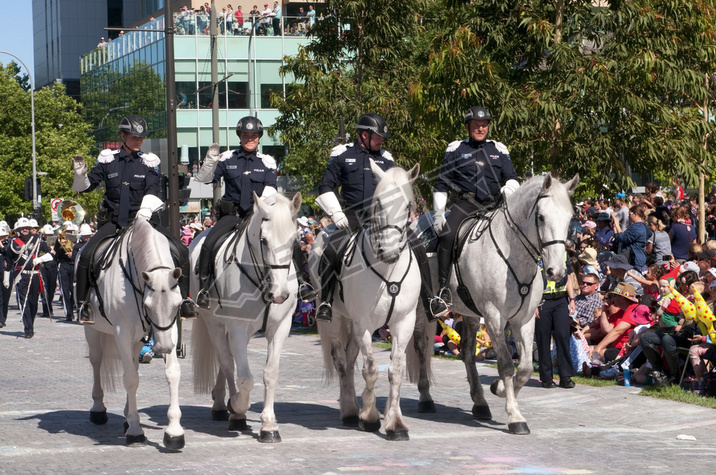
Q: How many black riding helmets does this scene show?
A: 4